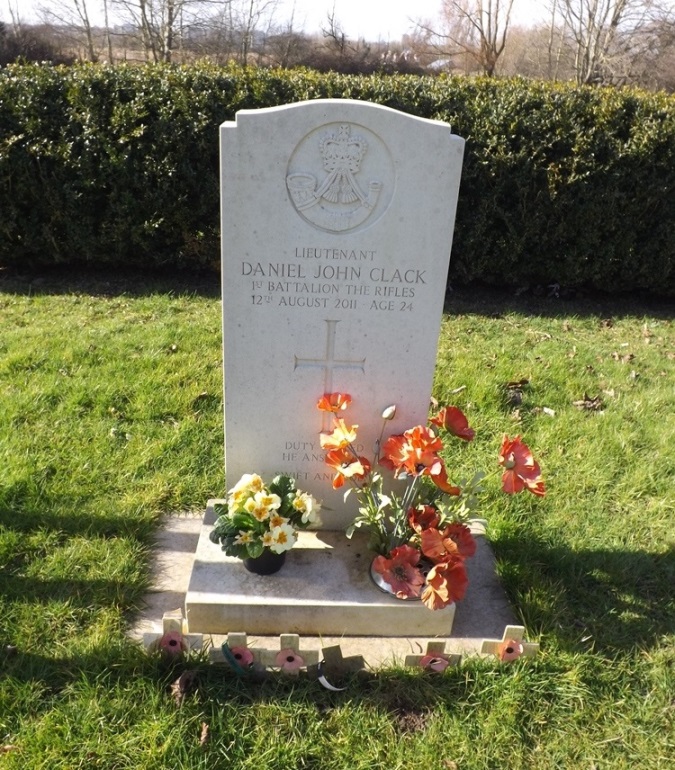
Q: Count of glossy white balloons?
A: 0